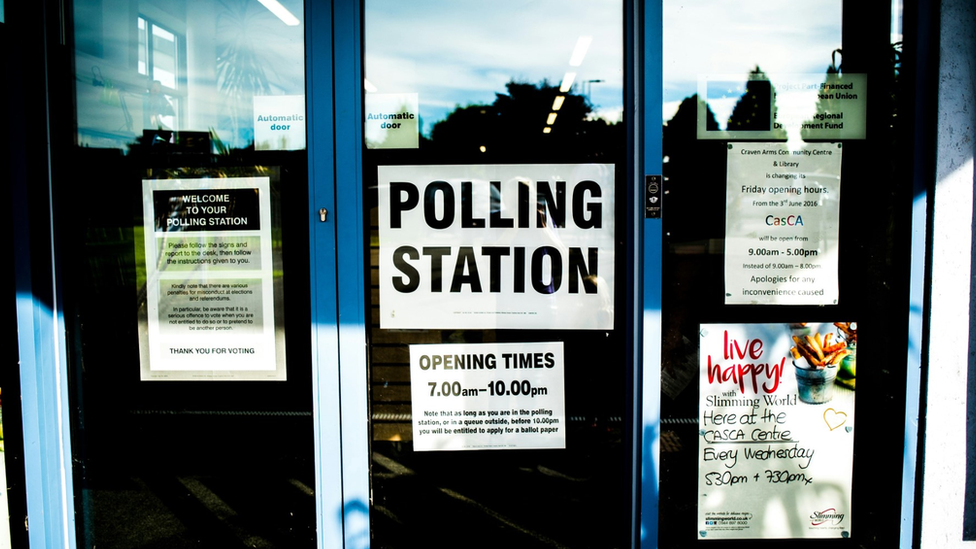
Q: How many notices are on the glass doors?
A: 8